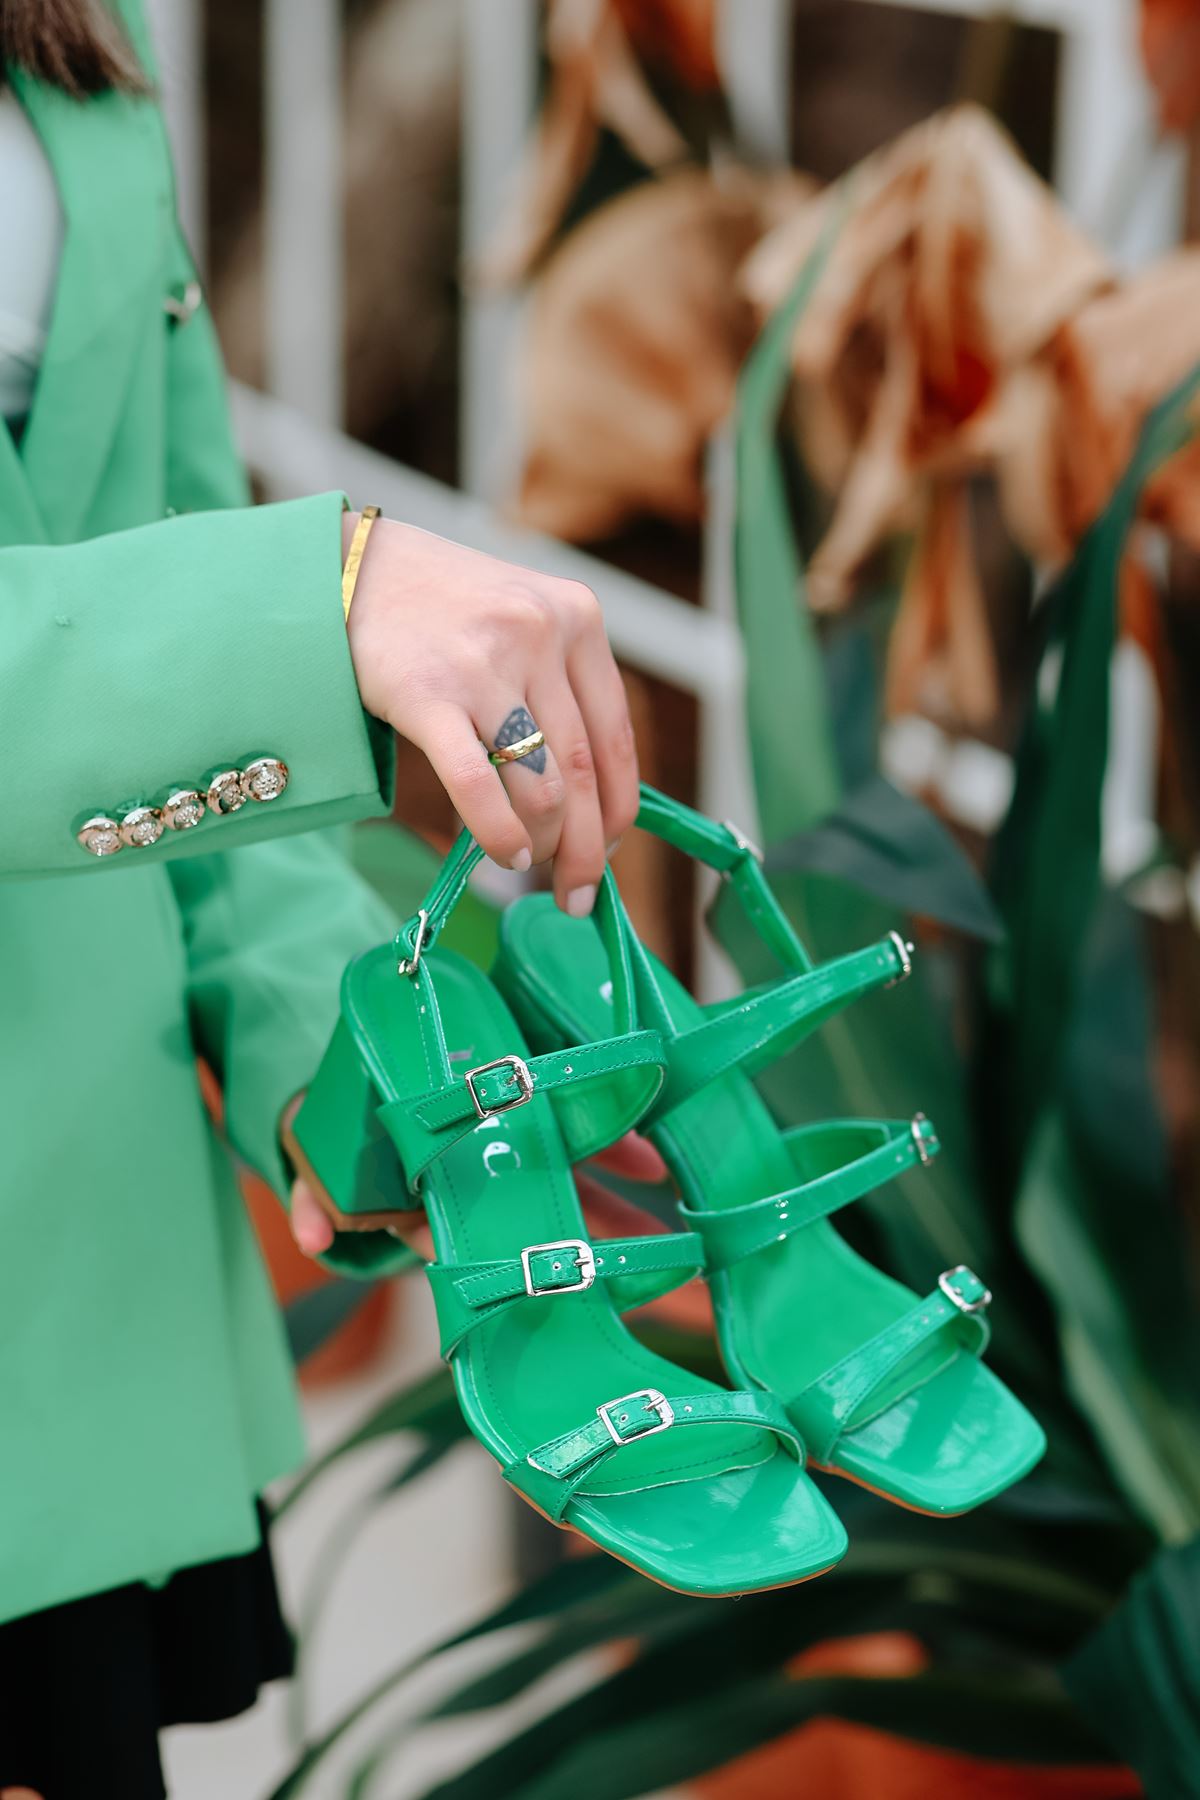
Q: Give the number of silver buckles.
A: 8